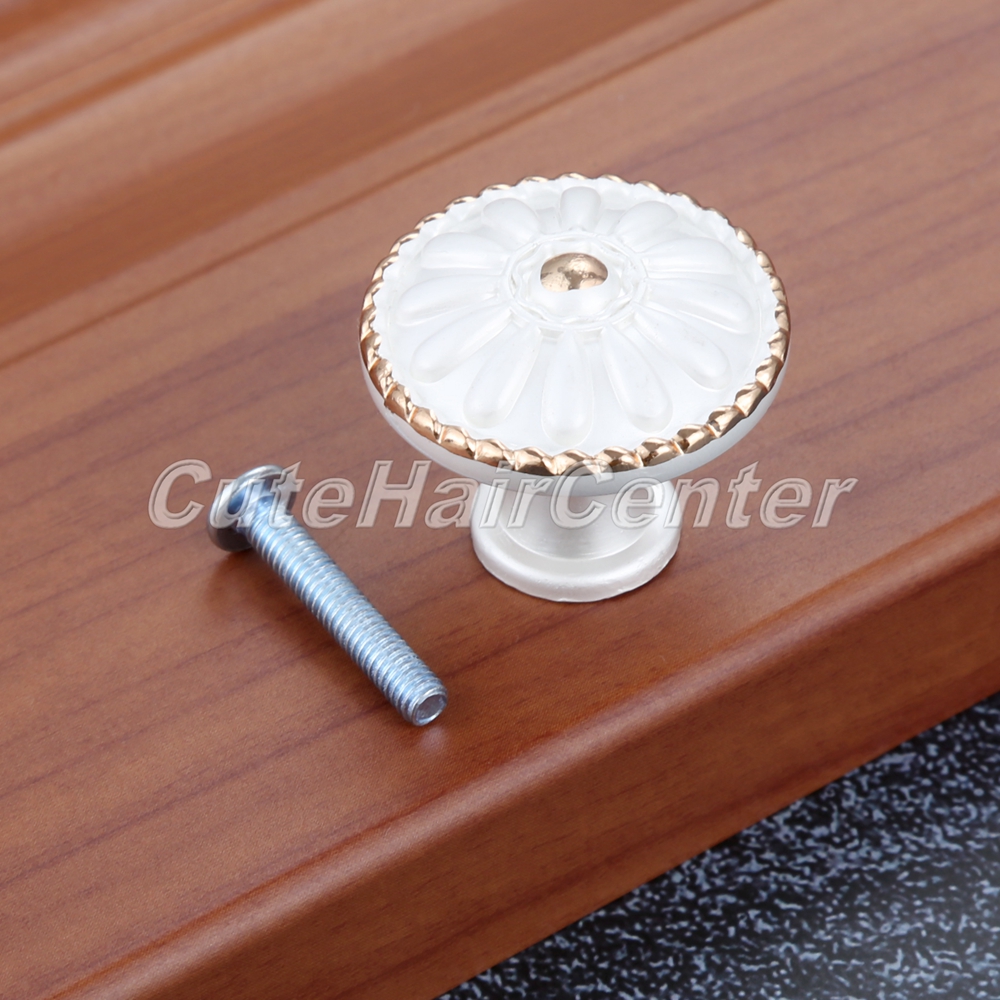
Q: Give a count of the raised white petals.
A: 12